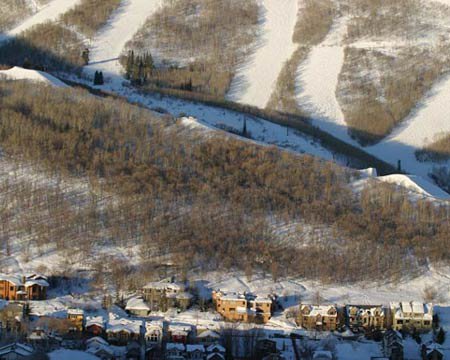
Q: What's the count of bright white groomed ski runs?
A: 5